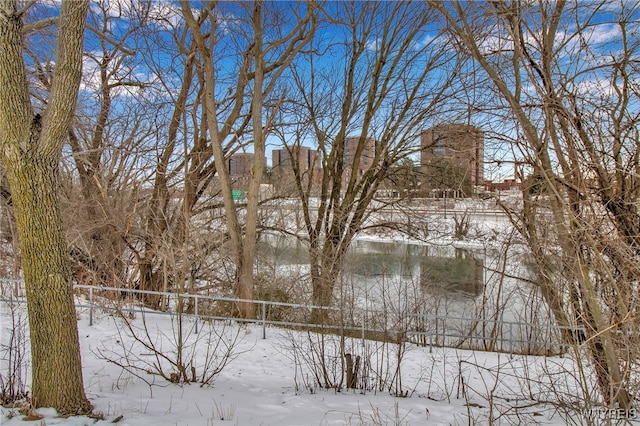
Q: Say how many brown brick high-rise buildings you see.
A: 4